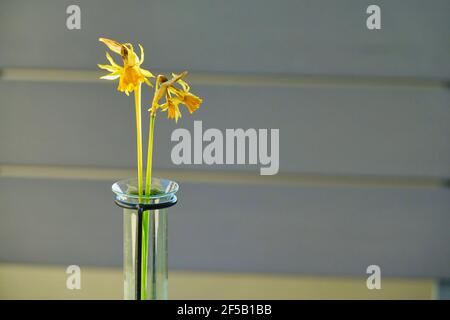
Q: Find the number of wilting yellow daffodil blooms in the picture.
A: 3